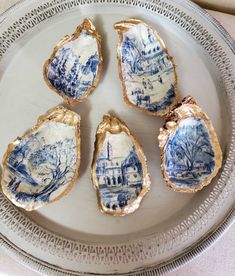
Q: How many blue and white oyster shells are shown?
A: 5